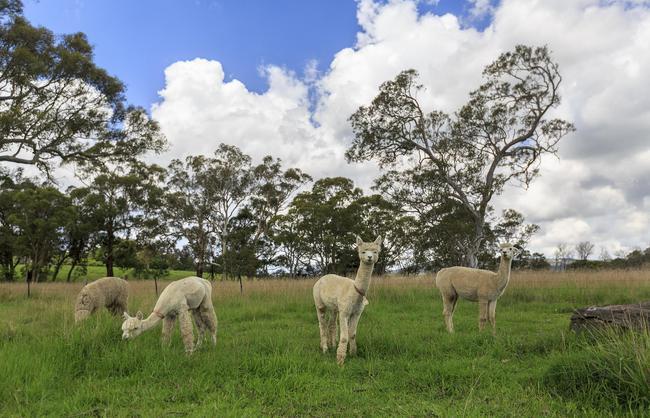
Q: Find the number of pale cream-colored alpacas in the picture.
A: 4